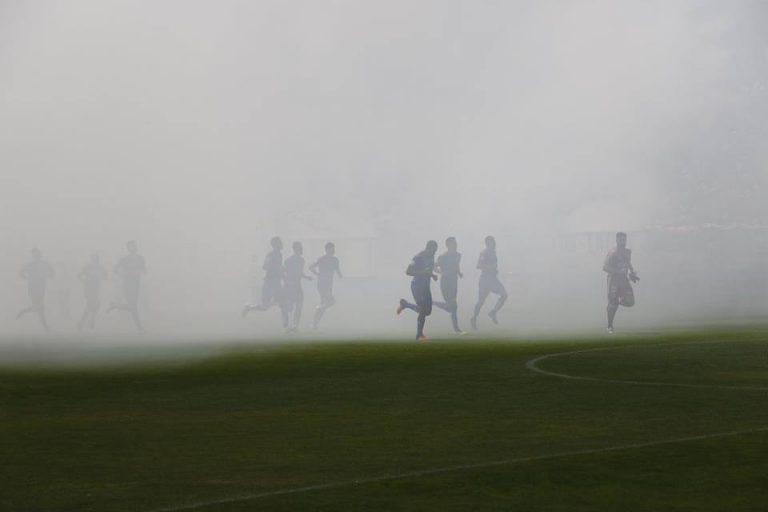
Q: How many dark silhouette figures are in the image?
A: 10